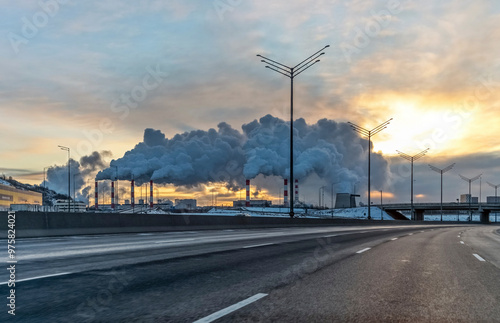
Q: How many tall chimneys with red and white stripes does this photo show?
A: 7